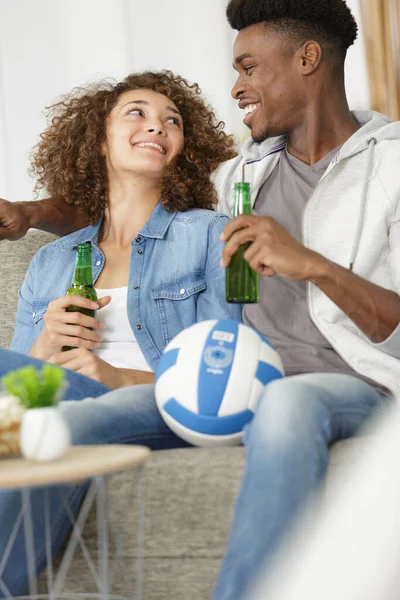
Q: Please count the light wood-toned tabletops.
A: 1